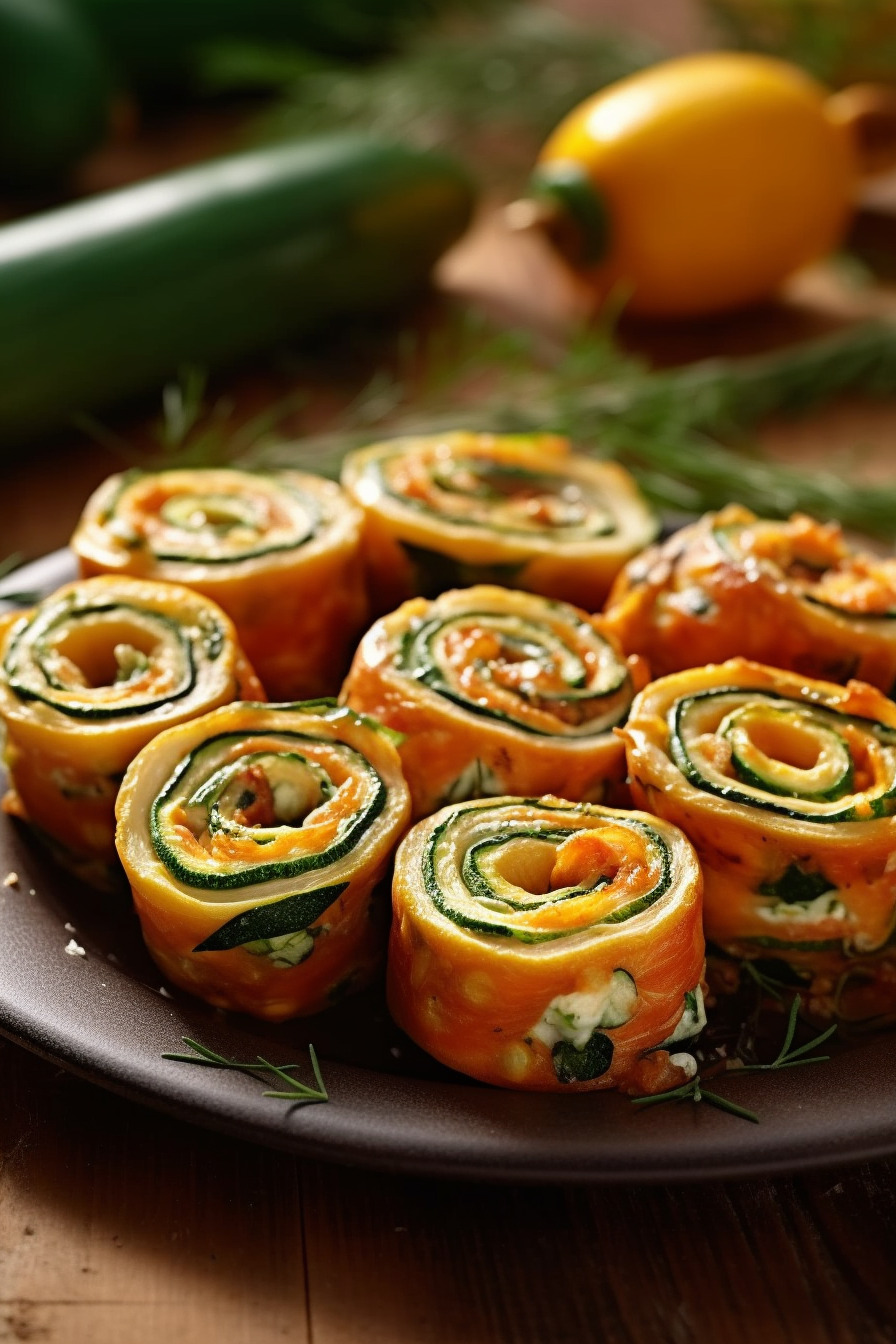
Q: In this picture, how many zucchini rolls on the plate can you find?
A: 8